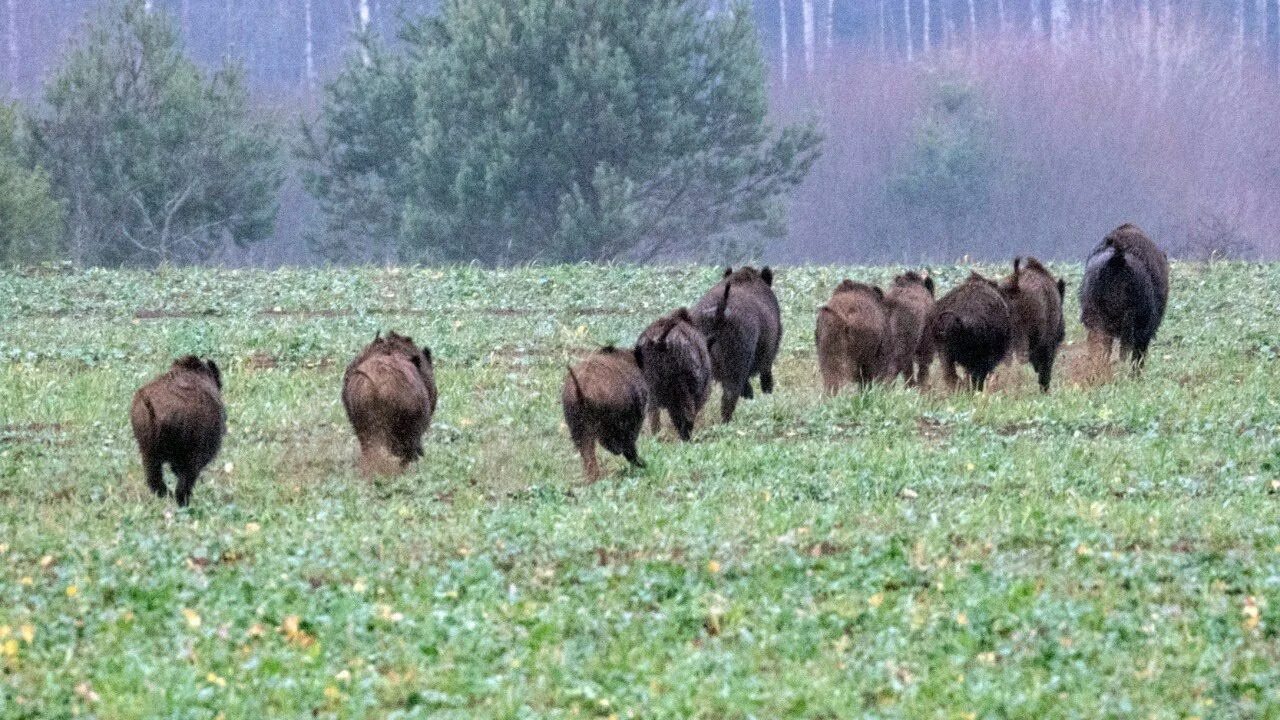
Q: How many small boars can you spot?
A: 8